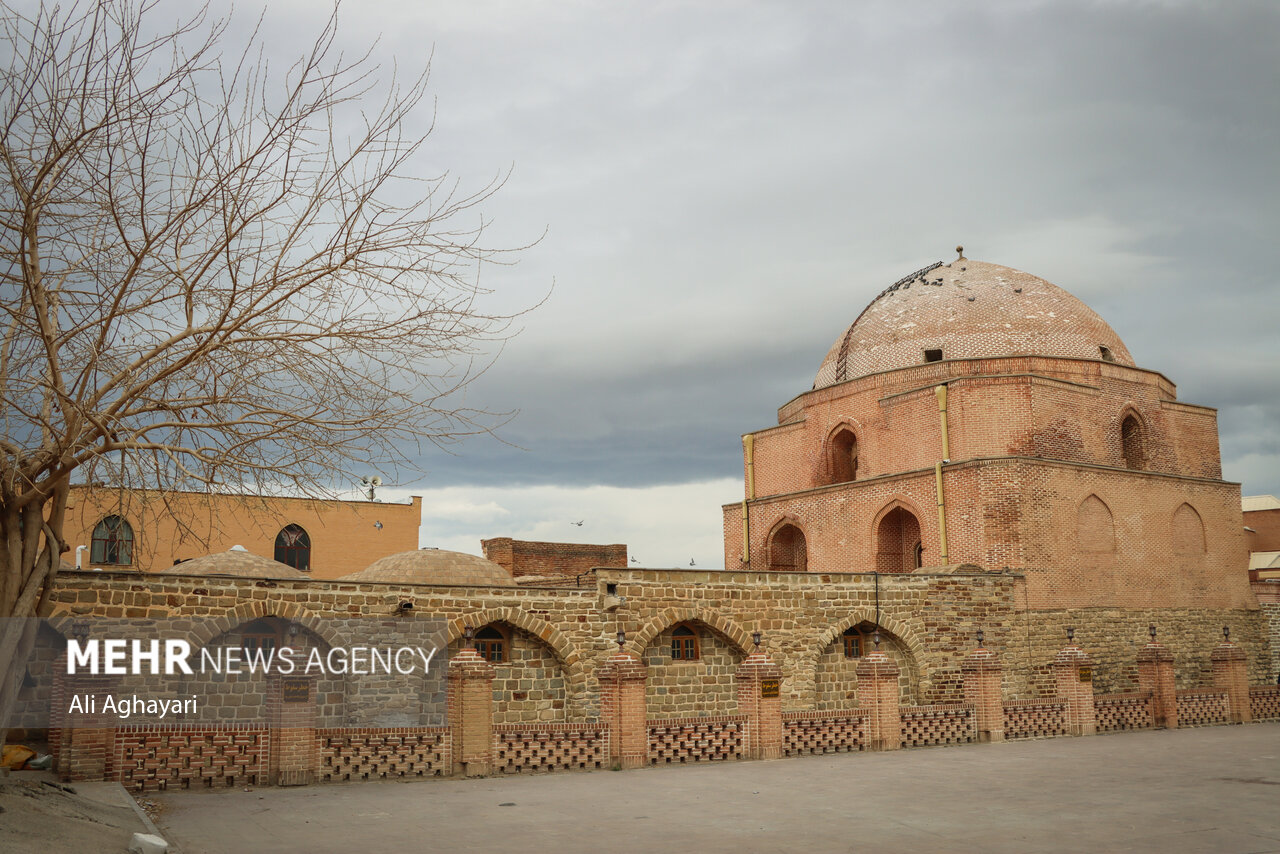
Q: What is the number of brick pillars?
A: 10